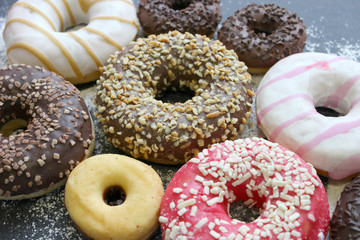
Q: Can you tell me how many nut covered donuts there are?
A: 1